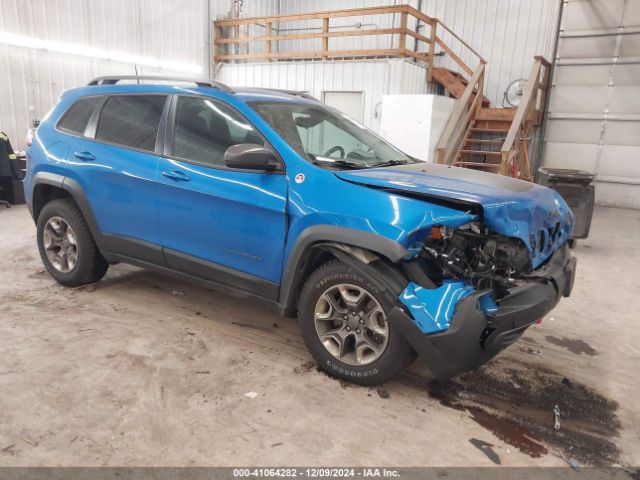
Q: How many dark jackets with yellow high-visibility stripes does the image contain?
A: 1